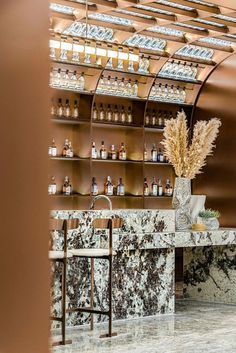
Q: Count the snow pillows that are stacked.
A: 0